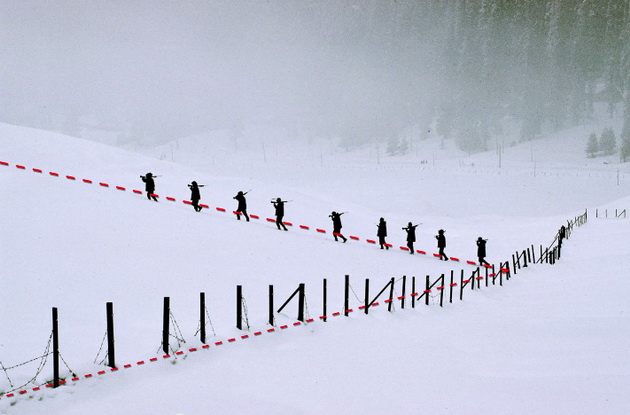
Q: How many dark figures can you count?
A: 9